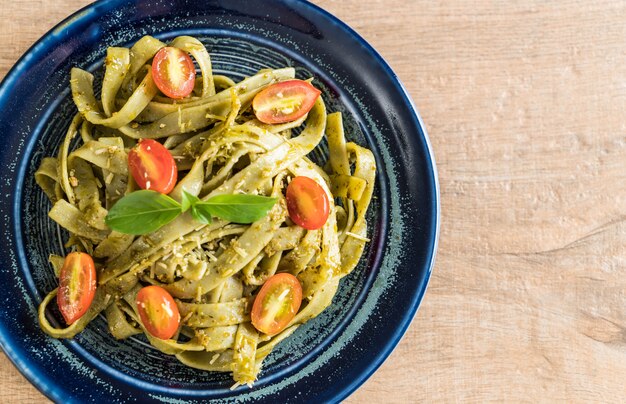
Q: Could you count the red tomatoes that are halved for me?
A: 7